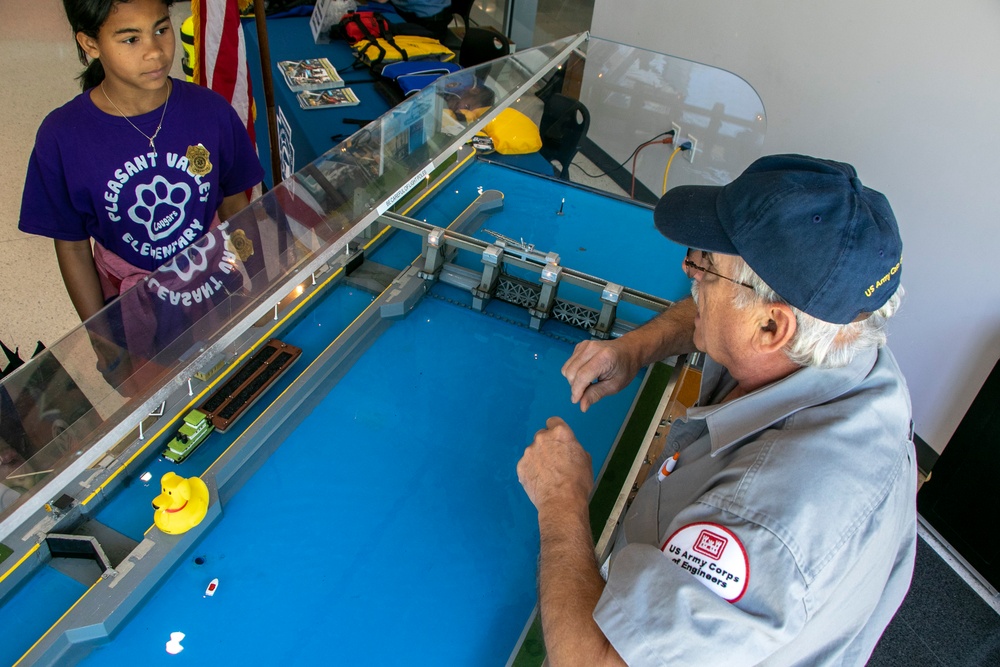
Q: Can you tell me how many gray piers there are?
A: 4